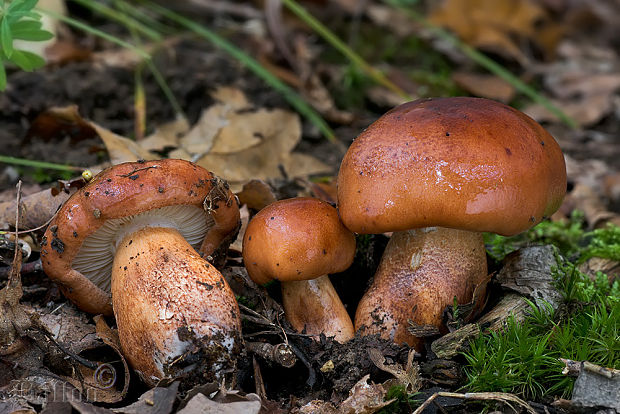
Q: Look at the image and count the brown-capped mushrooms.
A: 3